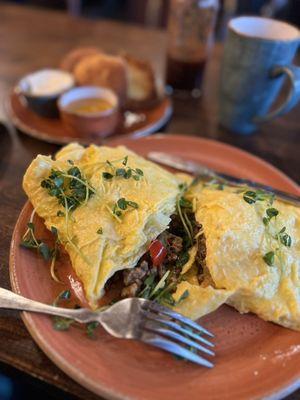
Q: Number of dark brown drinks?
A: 1